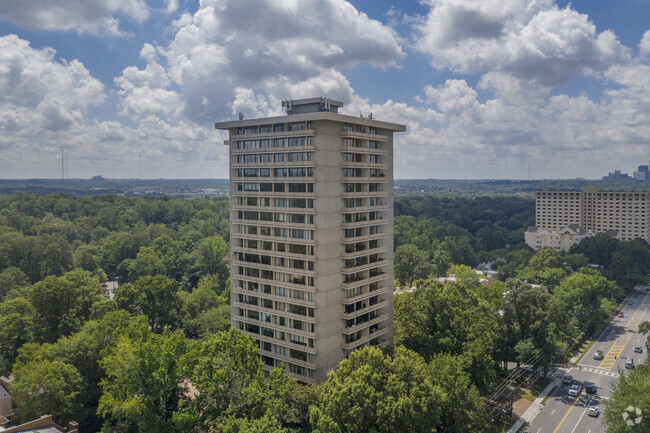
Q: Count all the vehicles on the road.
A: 10